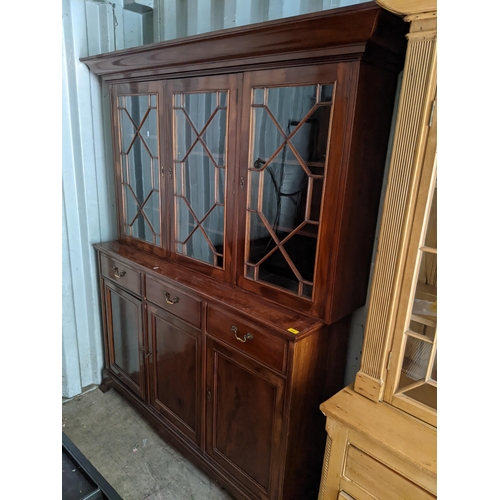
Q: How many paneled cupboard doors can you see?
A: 3